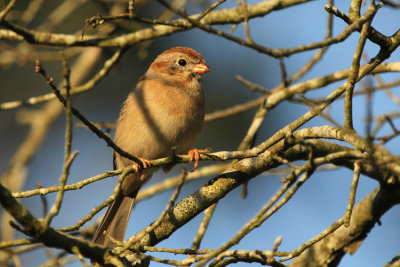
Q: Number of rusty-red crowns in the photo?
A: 1